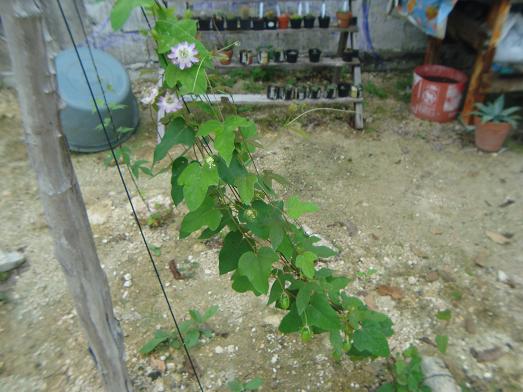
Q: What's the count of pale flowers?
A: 3